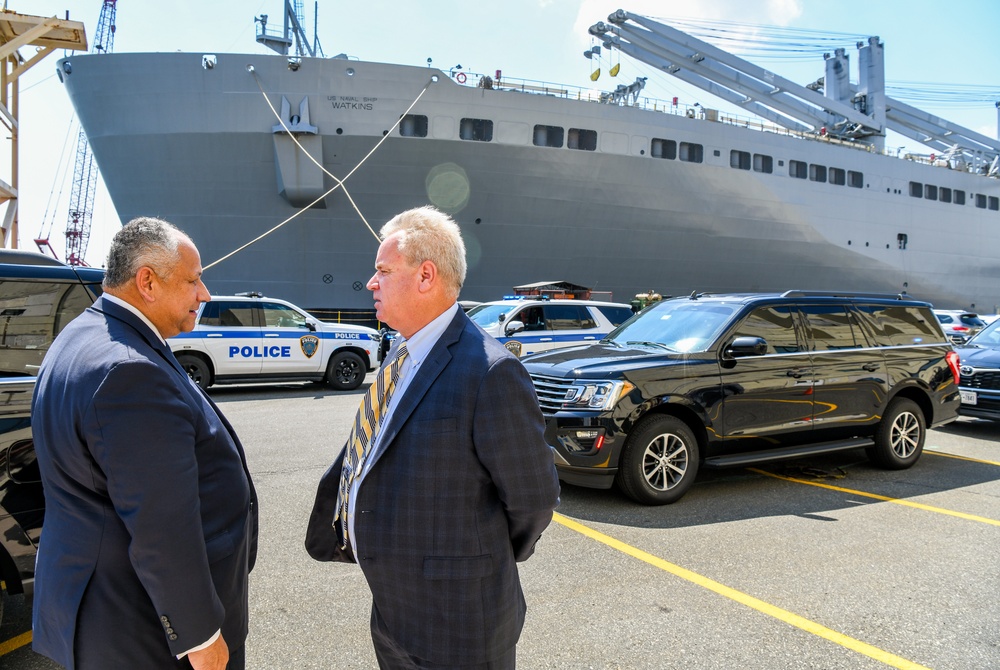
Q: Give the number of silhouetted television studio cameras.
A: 0